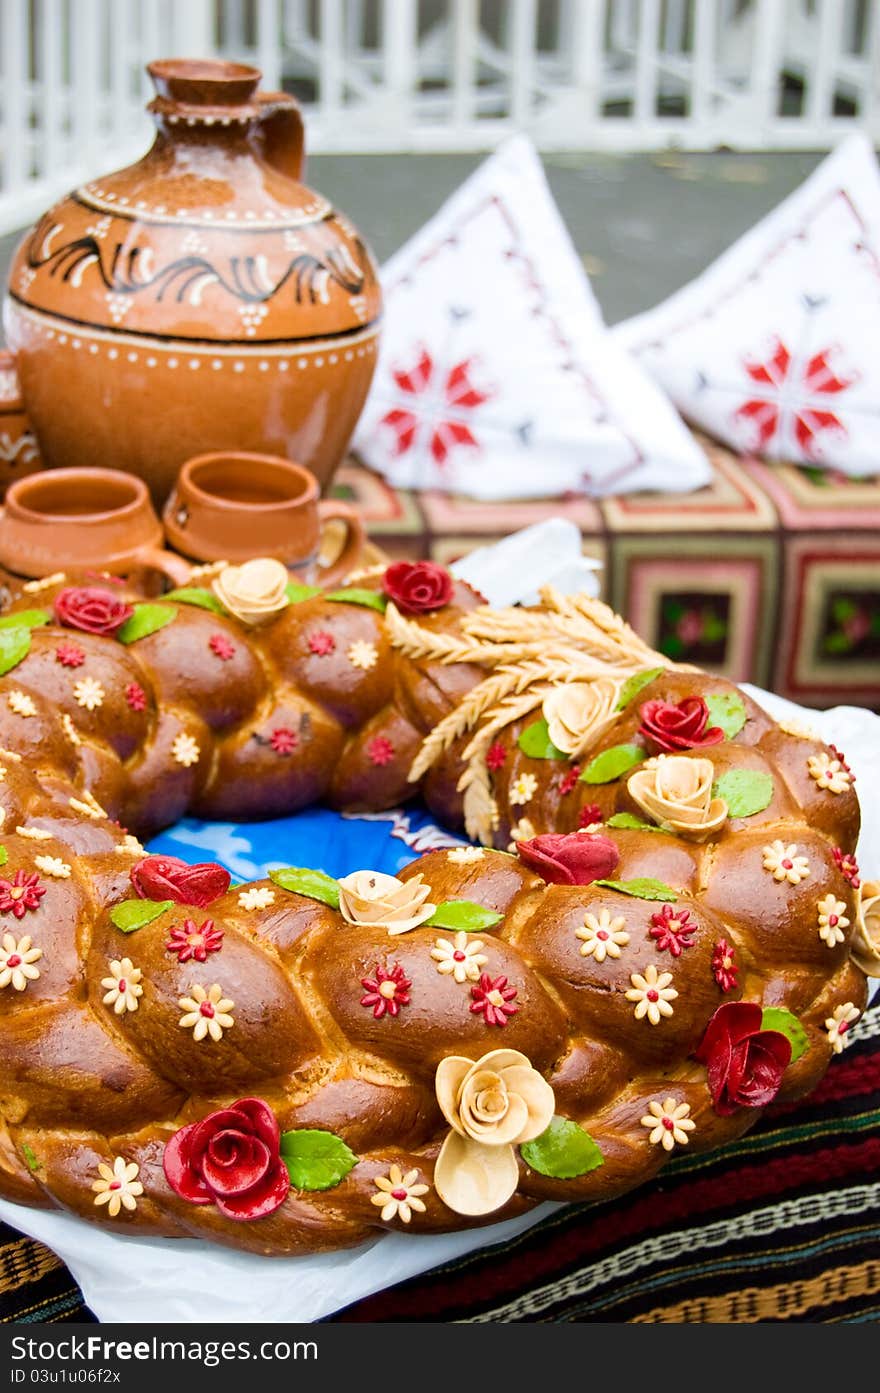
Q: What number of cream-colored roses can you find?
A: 6